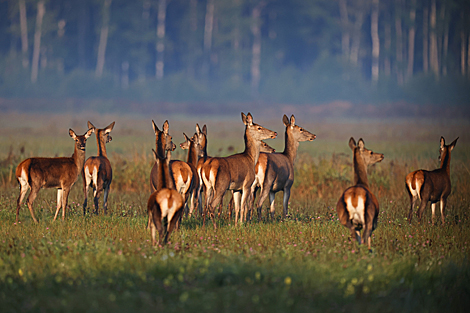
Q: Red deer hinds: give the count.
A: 12